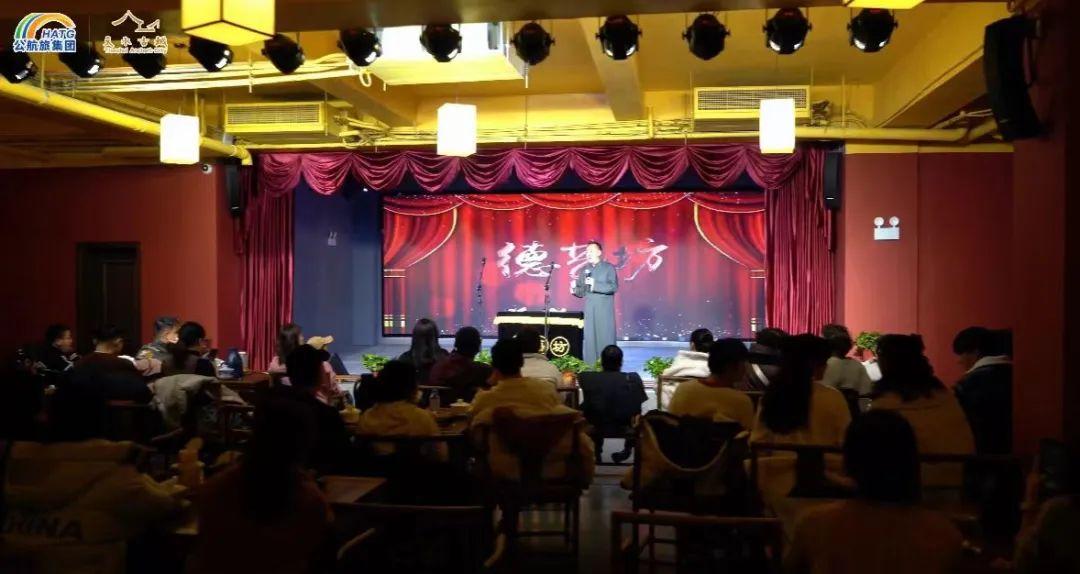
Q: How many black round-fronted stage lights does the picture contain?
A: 12